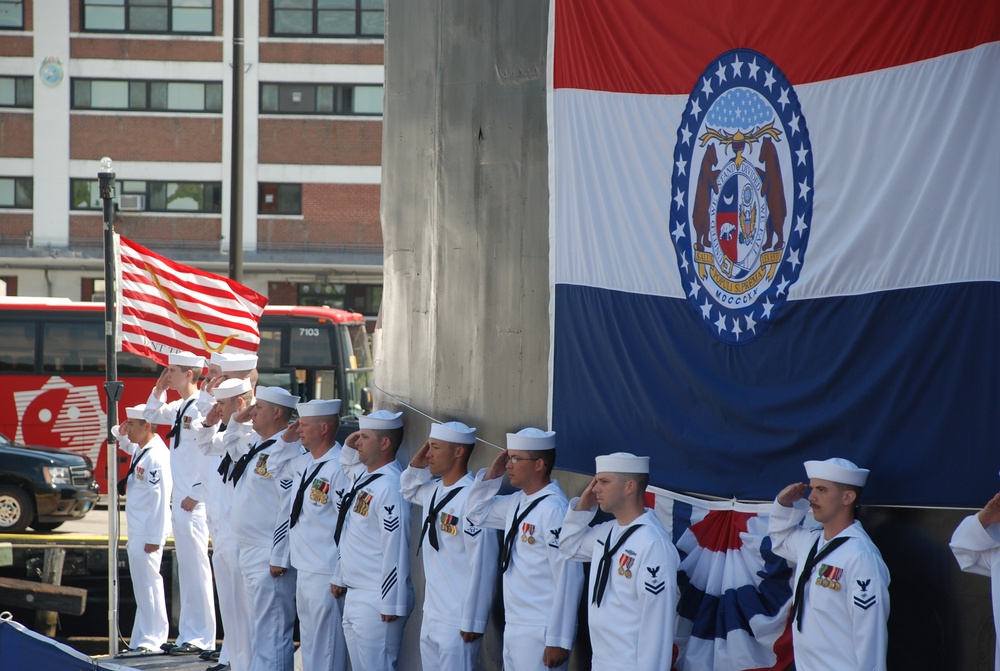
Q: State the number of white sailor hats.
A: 12